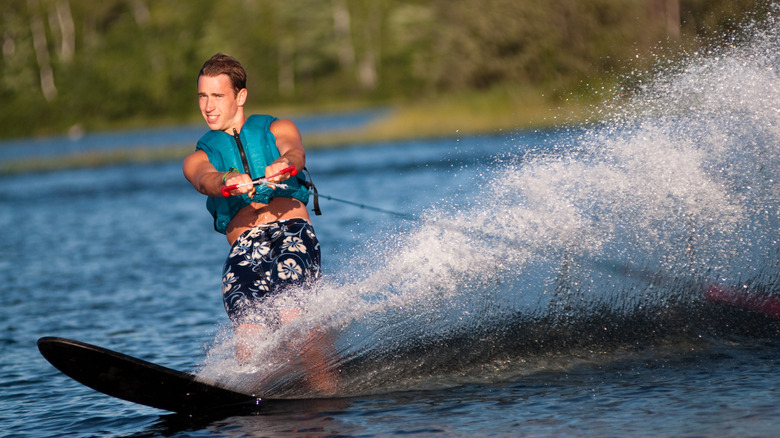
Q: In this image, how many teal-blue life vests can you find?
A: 1